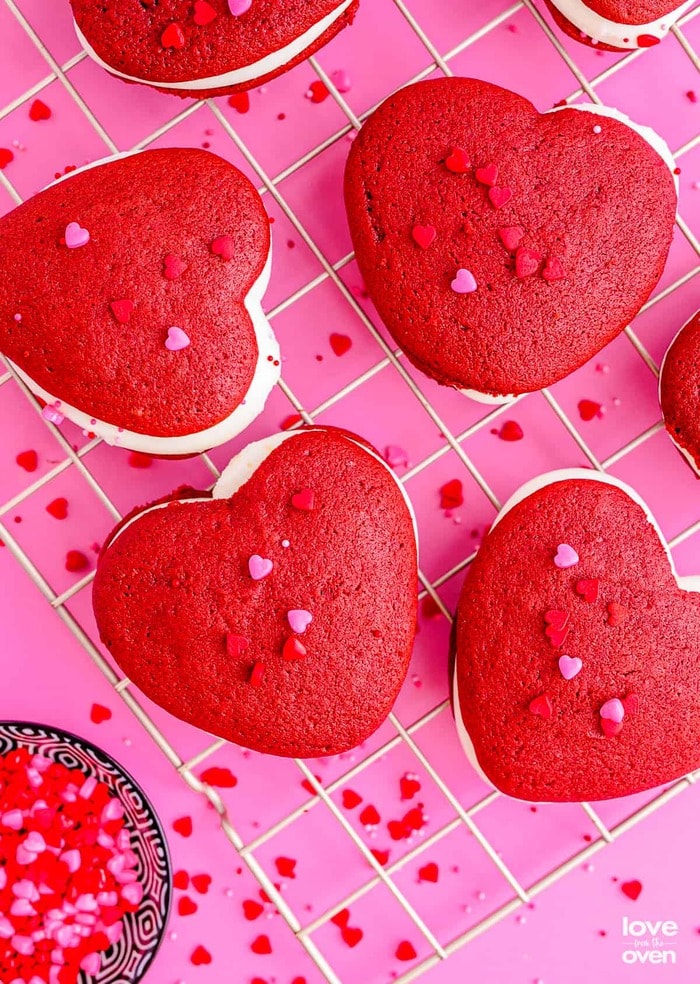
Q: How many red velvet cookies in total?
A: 7